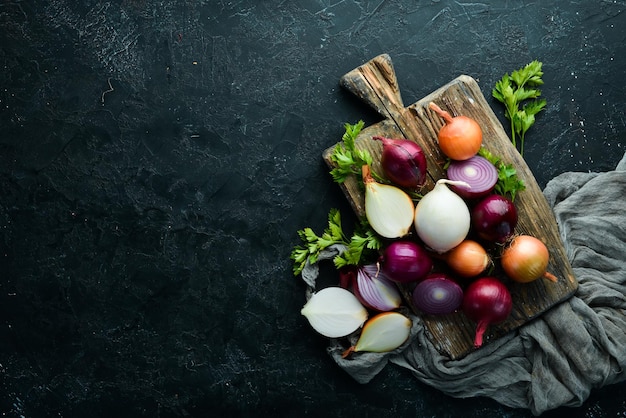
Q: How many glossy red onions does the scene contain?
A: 4